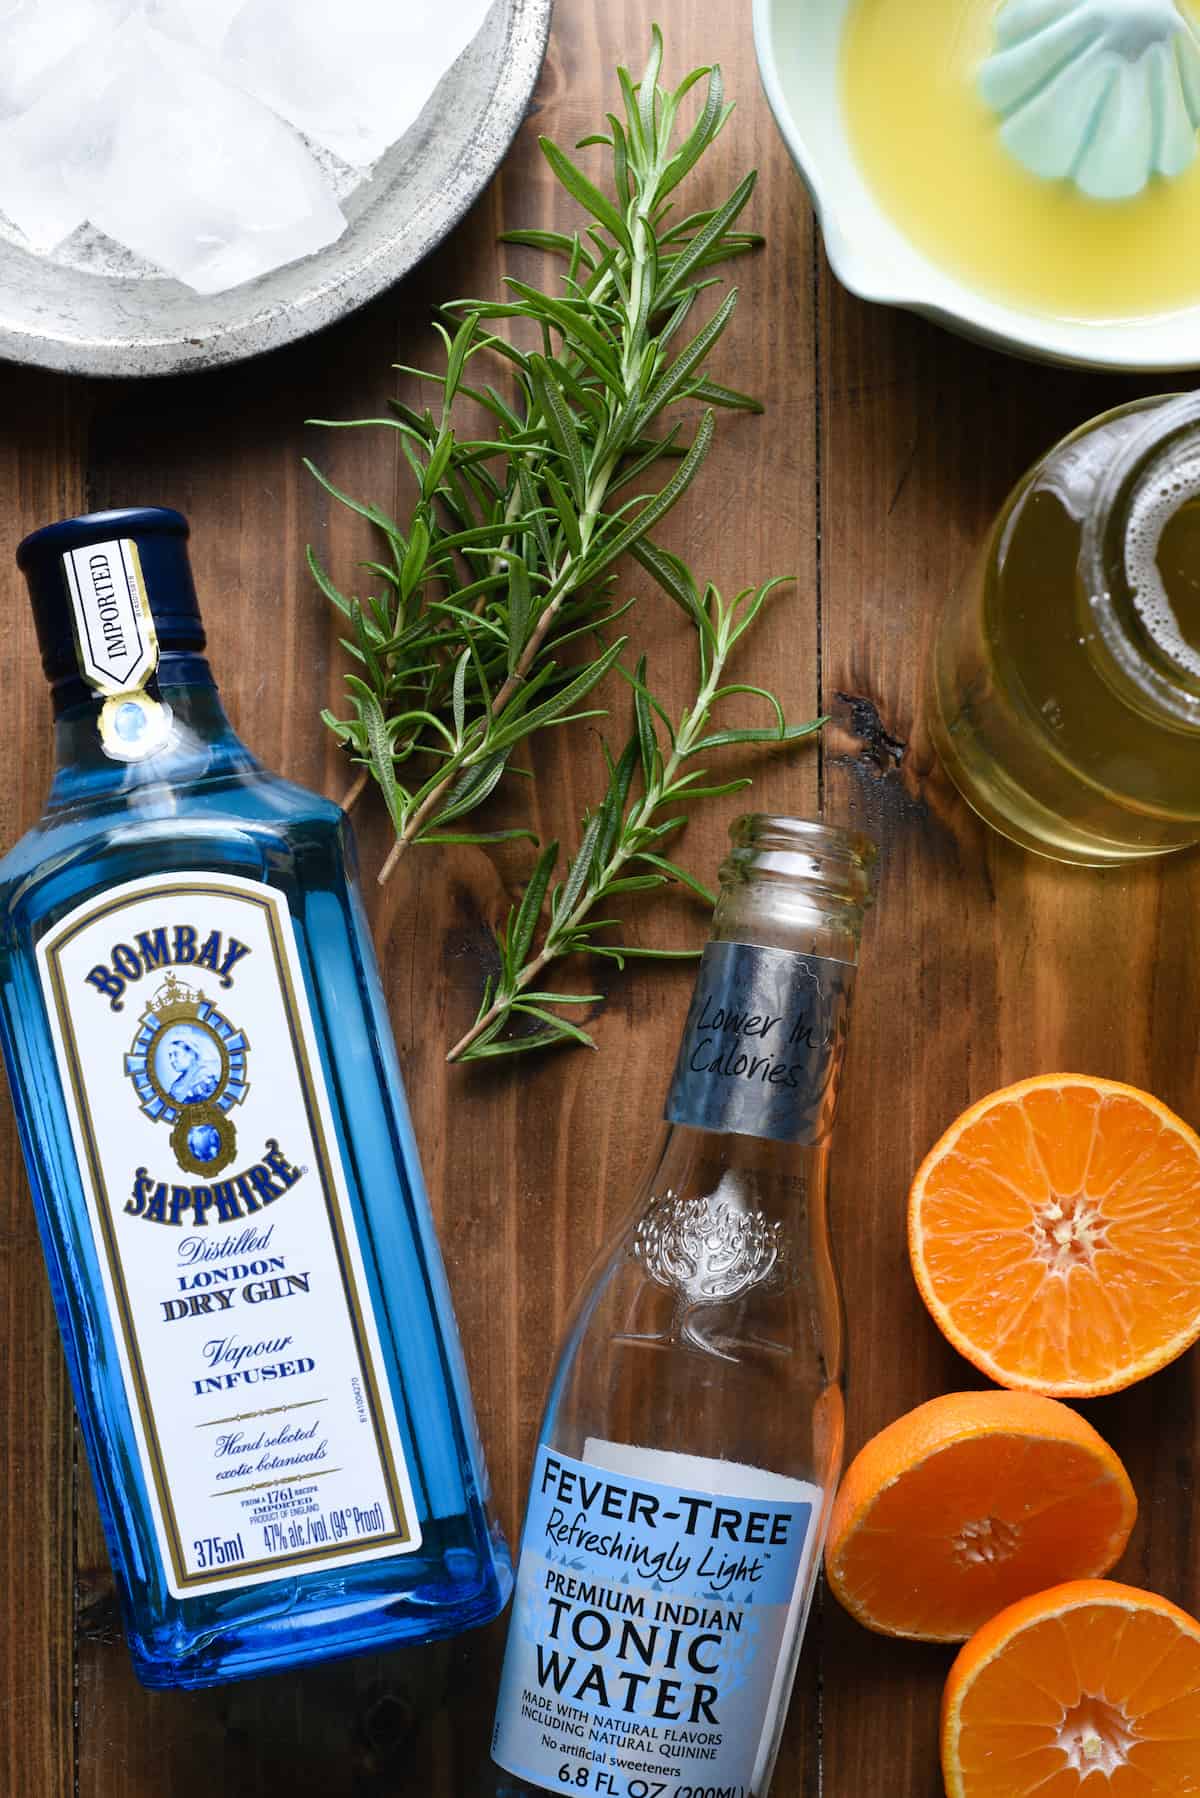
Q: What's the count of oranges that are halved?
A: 3